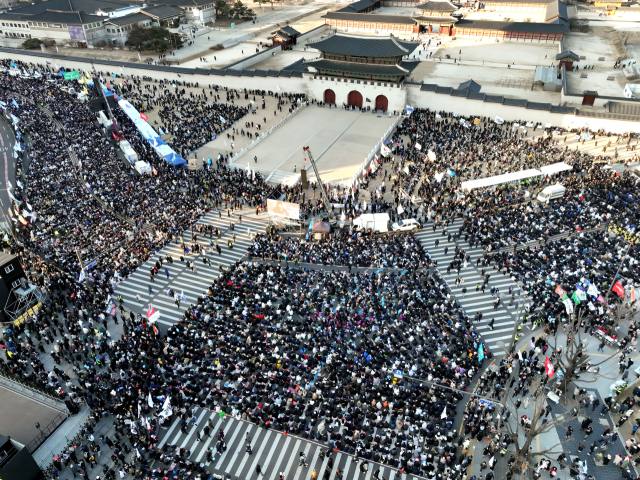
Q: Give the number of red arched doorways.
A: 3